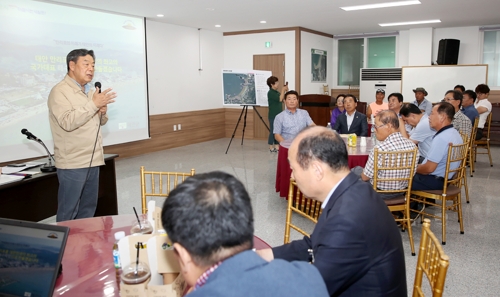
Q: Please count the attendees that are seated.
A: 15